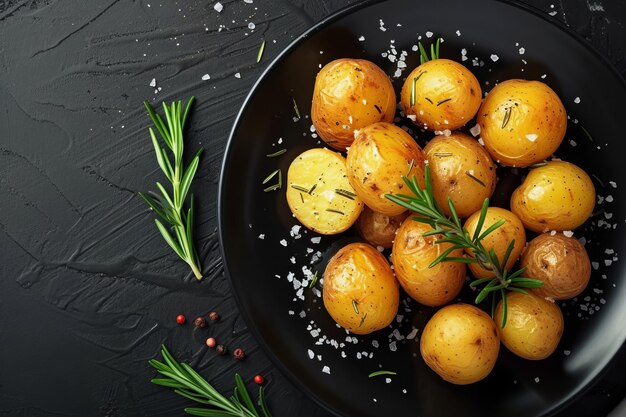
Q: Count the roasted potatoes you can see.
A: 14